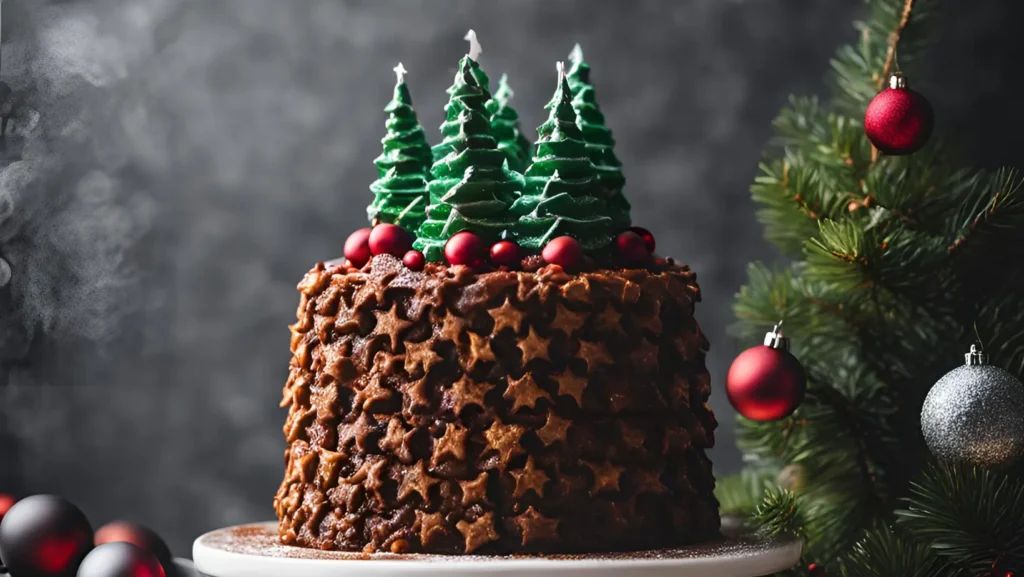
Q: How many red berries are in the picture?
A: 8